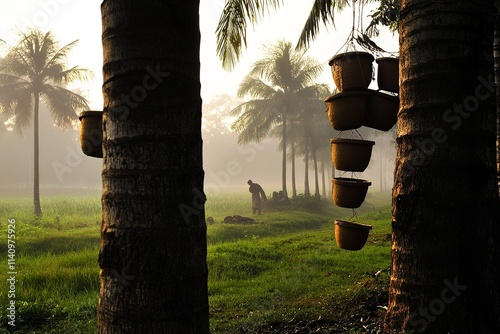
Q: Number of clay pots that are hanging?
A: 8